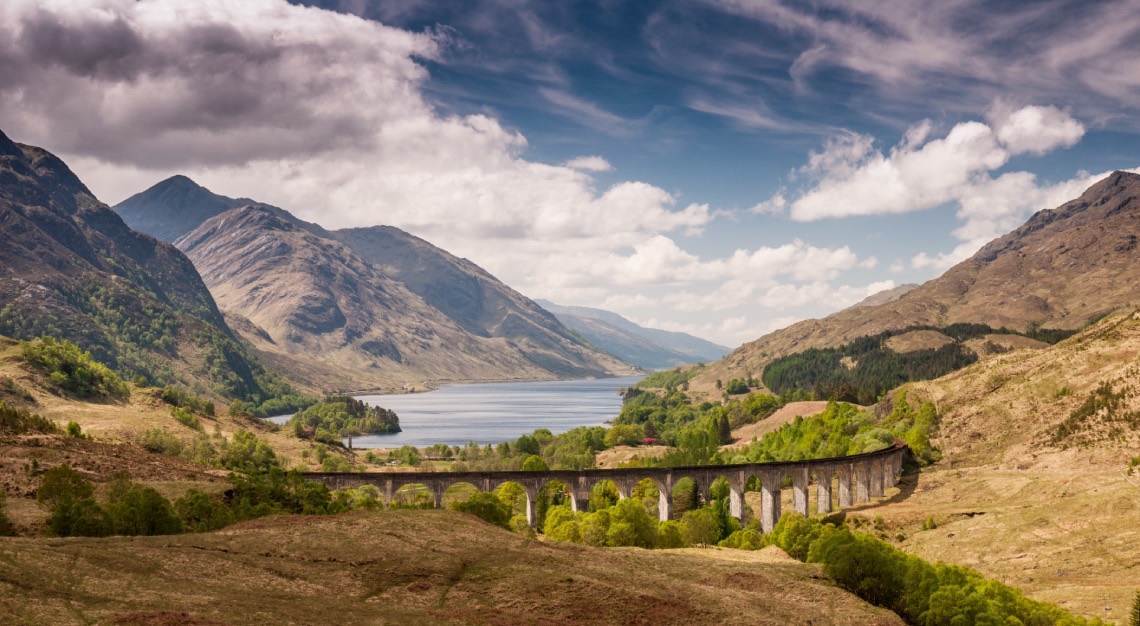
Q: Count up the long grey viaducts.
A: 1